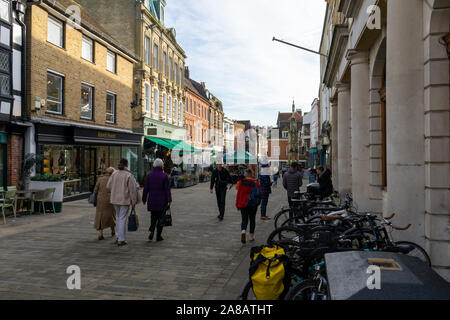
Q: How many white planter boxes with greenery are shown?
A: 1